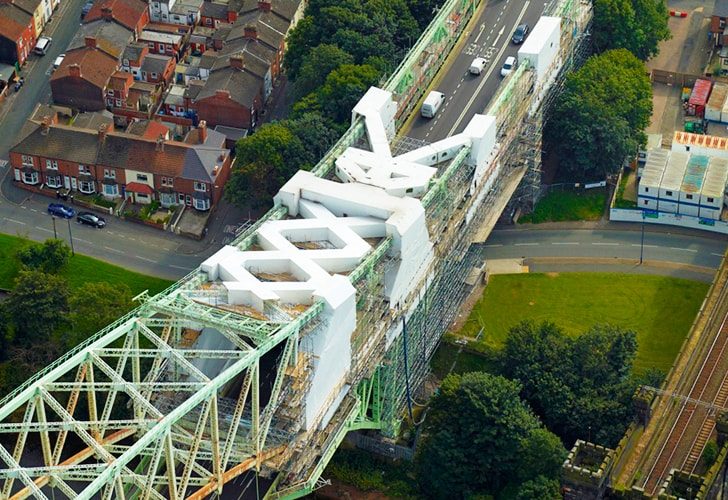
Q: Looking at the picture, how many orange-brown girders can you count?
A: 2